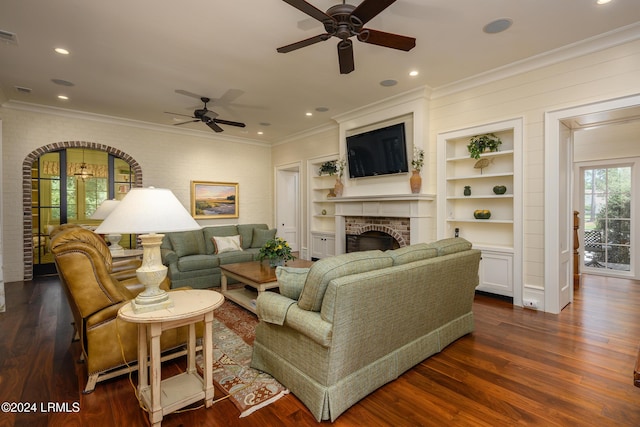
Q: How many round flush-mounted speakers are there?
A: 5